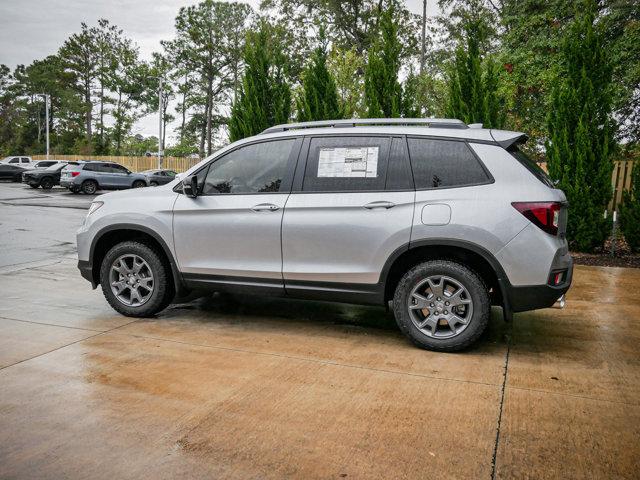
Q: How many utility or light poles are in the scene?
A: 2